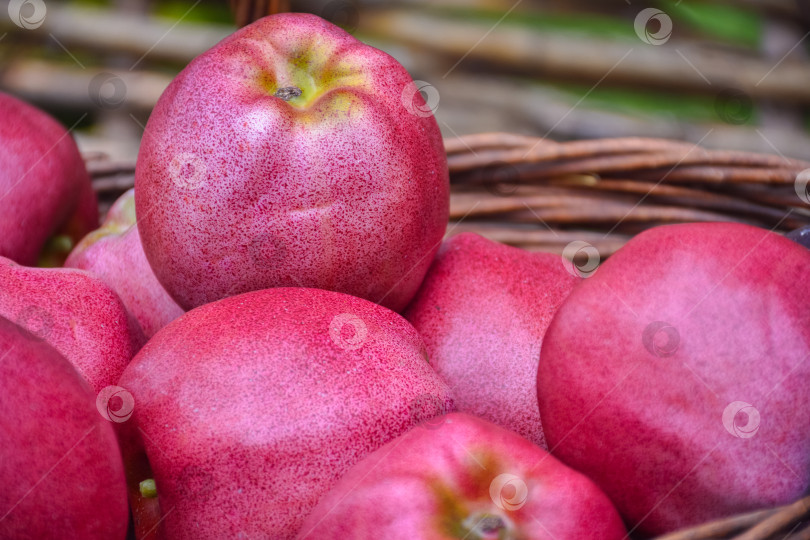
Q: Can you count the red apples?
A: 9